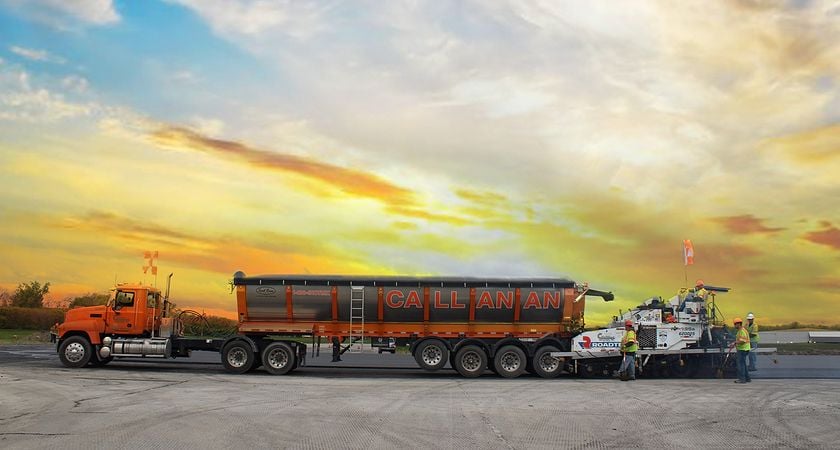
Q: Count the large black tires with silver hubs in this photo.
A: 7